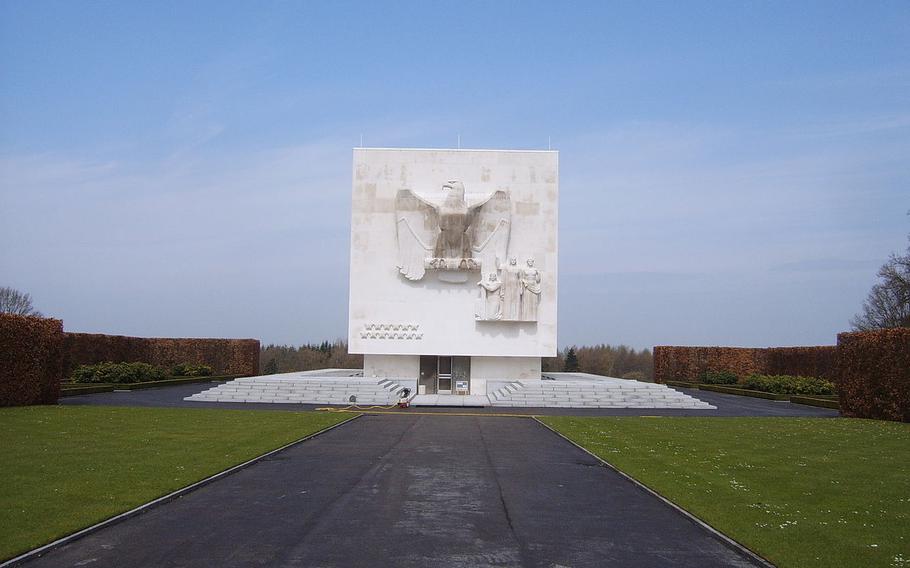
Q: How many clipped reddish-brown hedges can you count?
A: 4